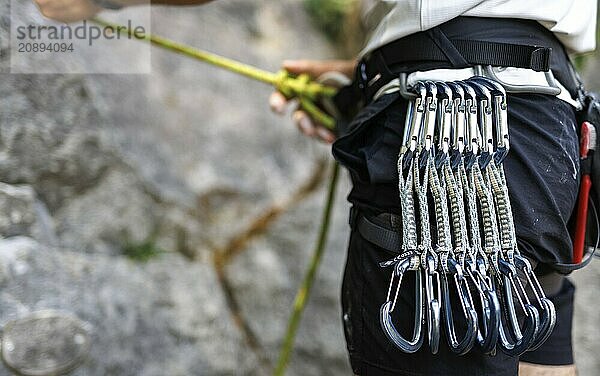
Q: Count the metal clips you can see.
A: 14